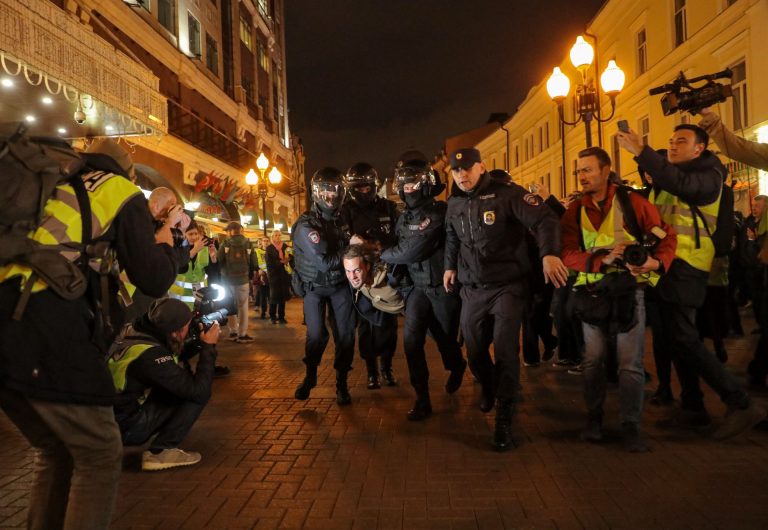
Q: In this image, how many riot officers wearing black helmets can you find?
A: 3